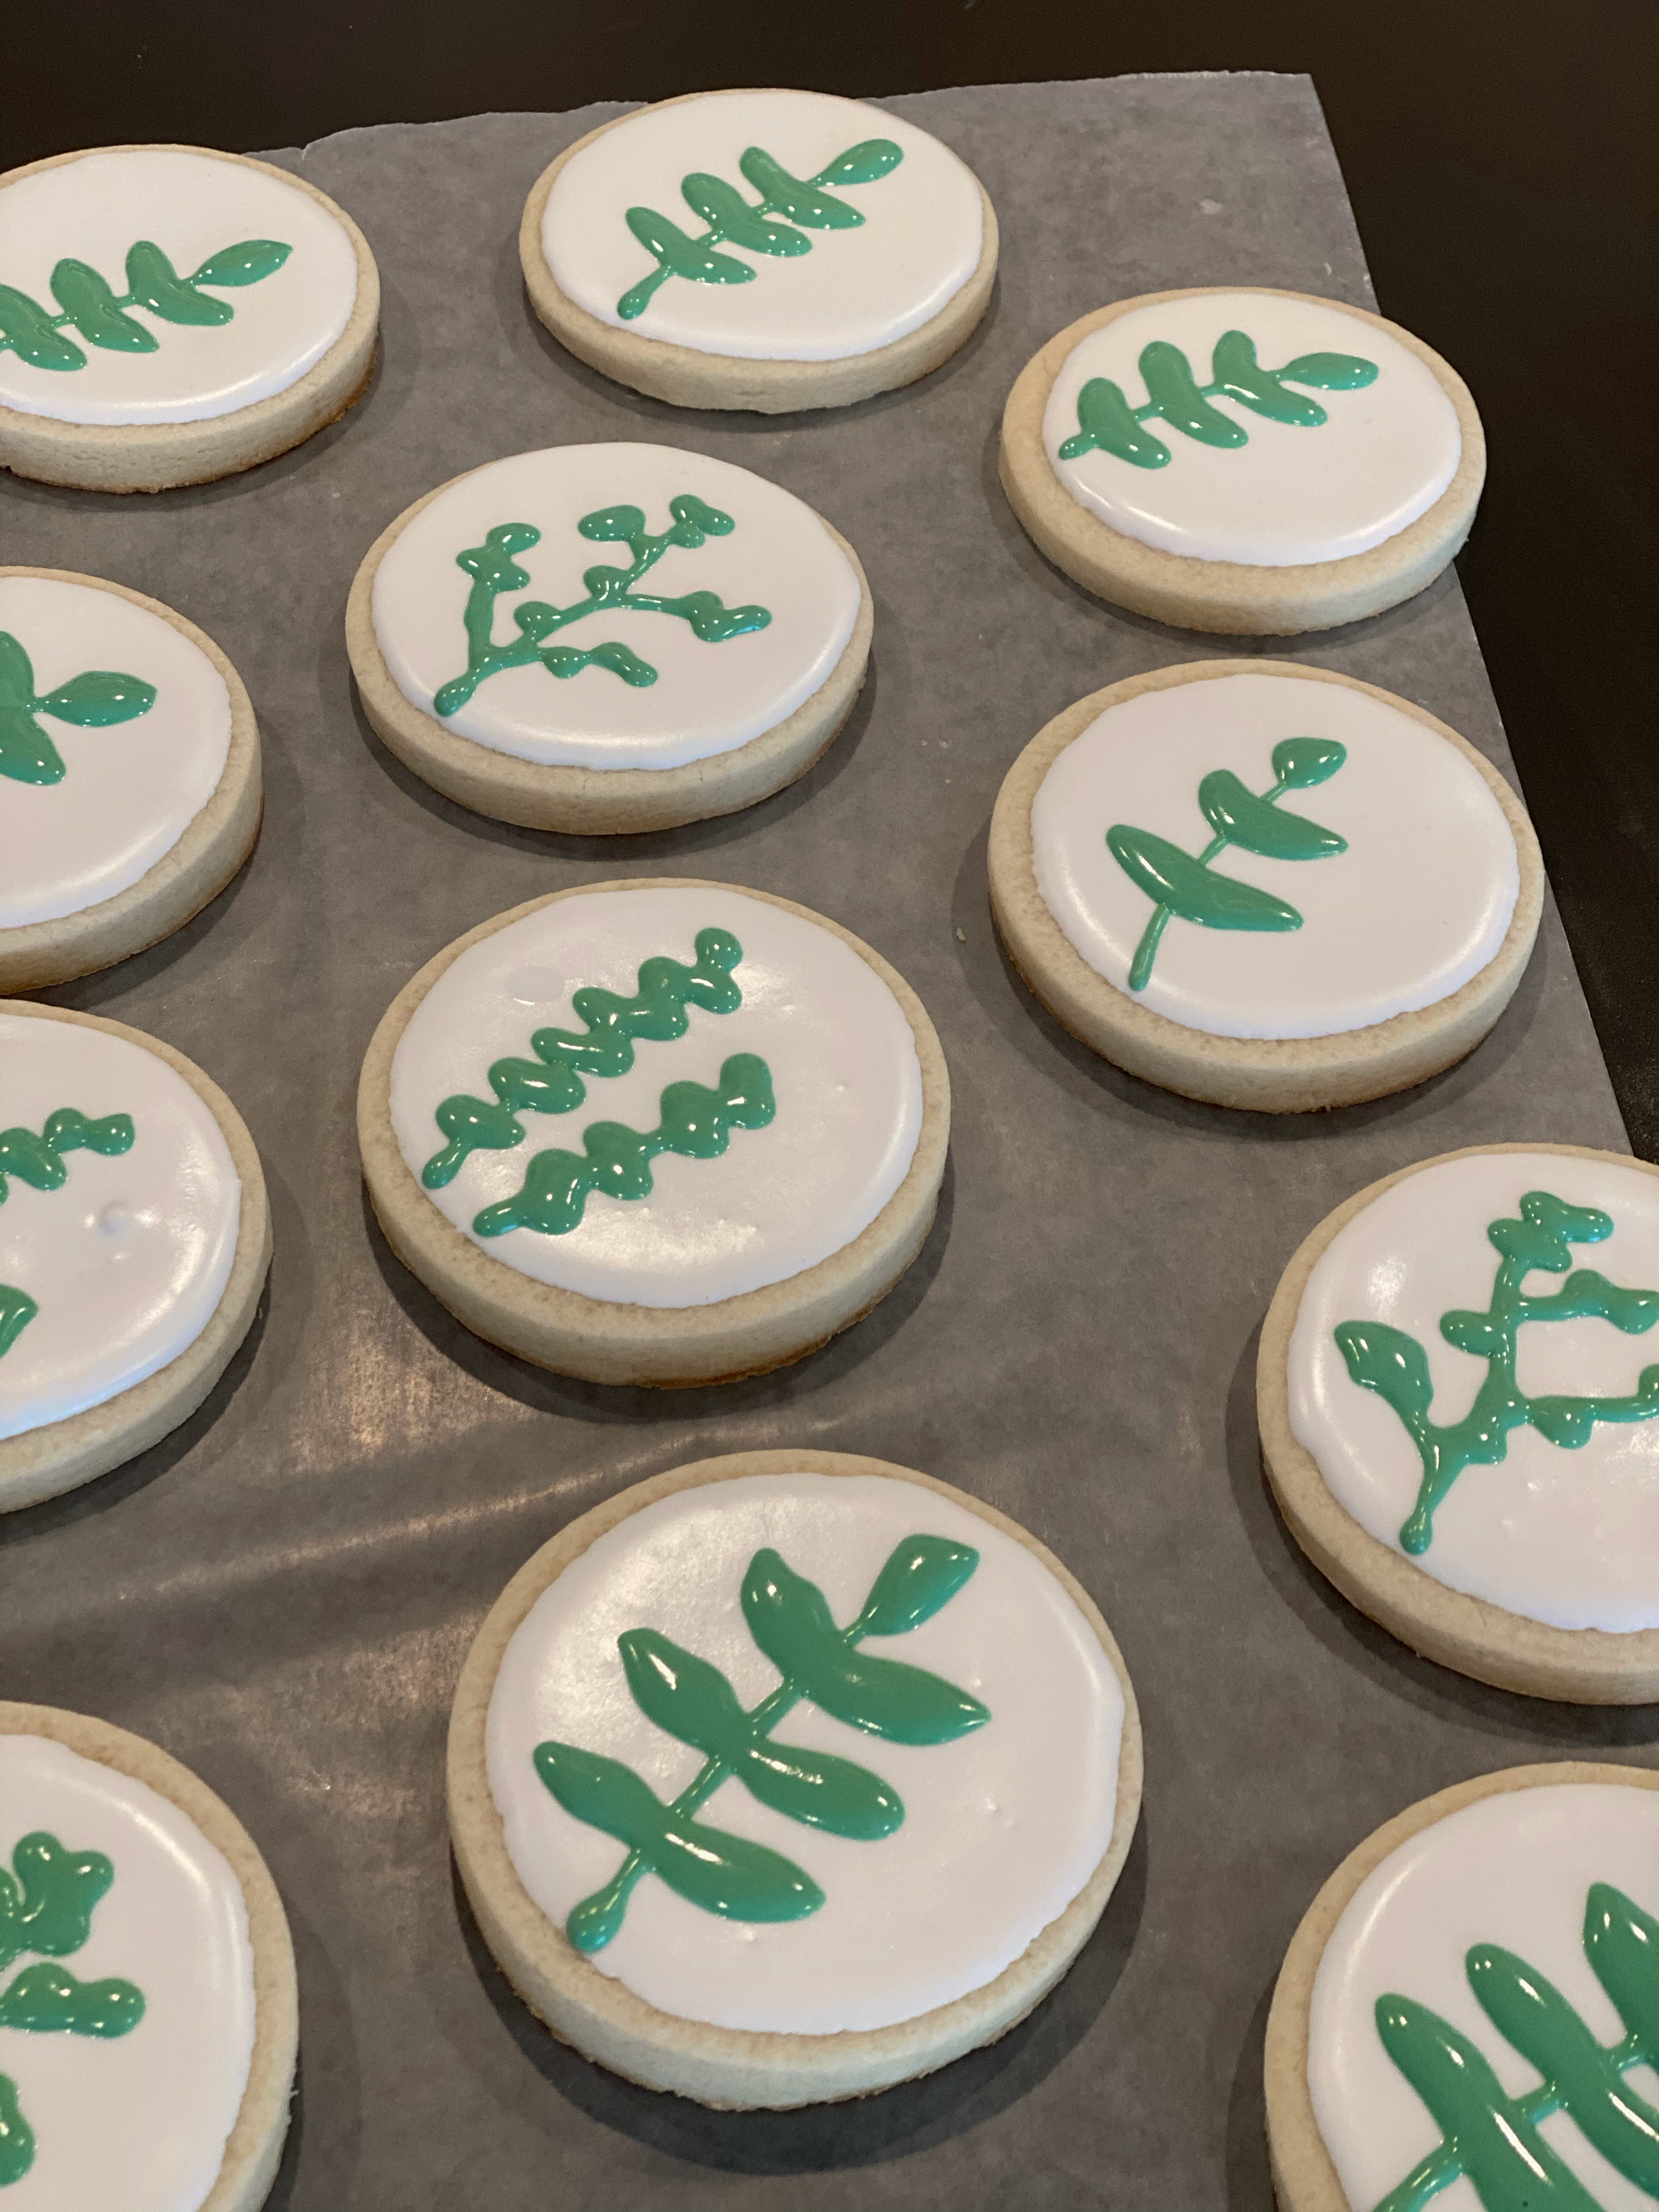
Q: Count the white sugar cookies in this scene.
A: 12